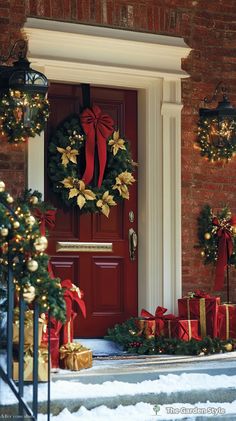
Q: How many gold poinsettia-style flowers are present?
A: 5